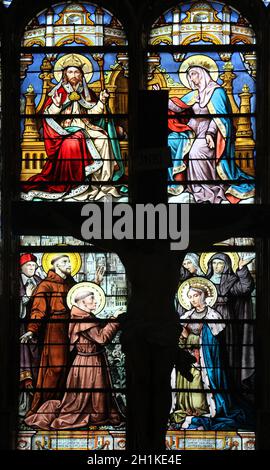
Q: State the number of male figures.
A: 4